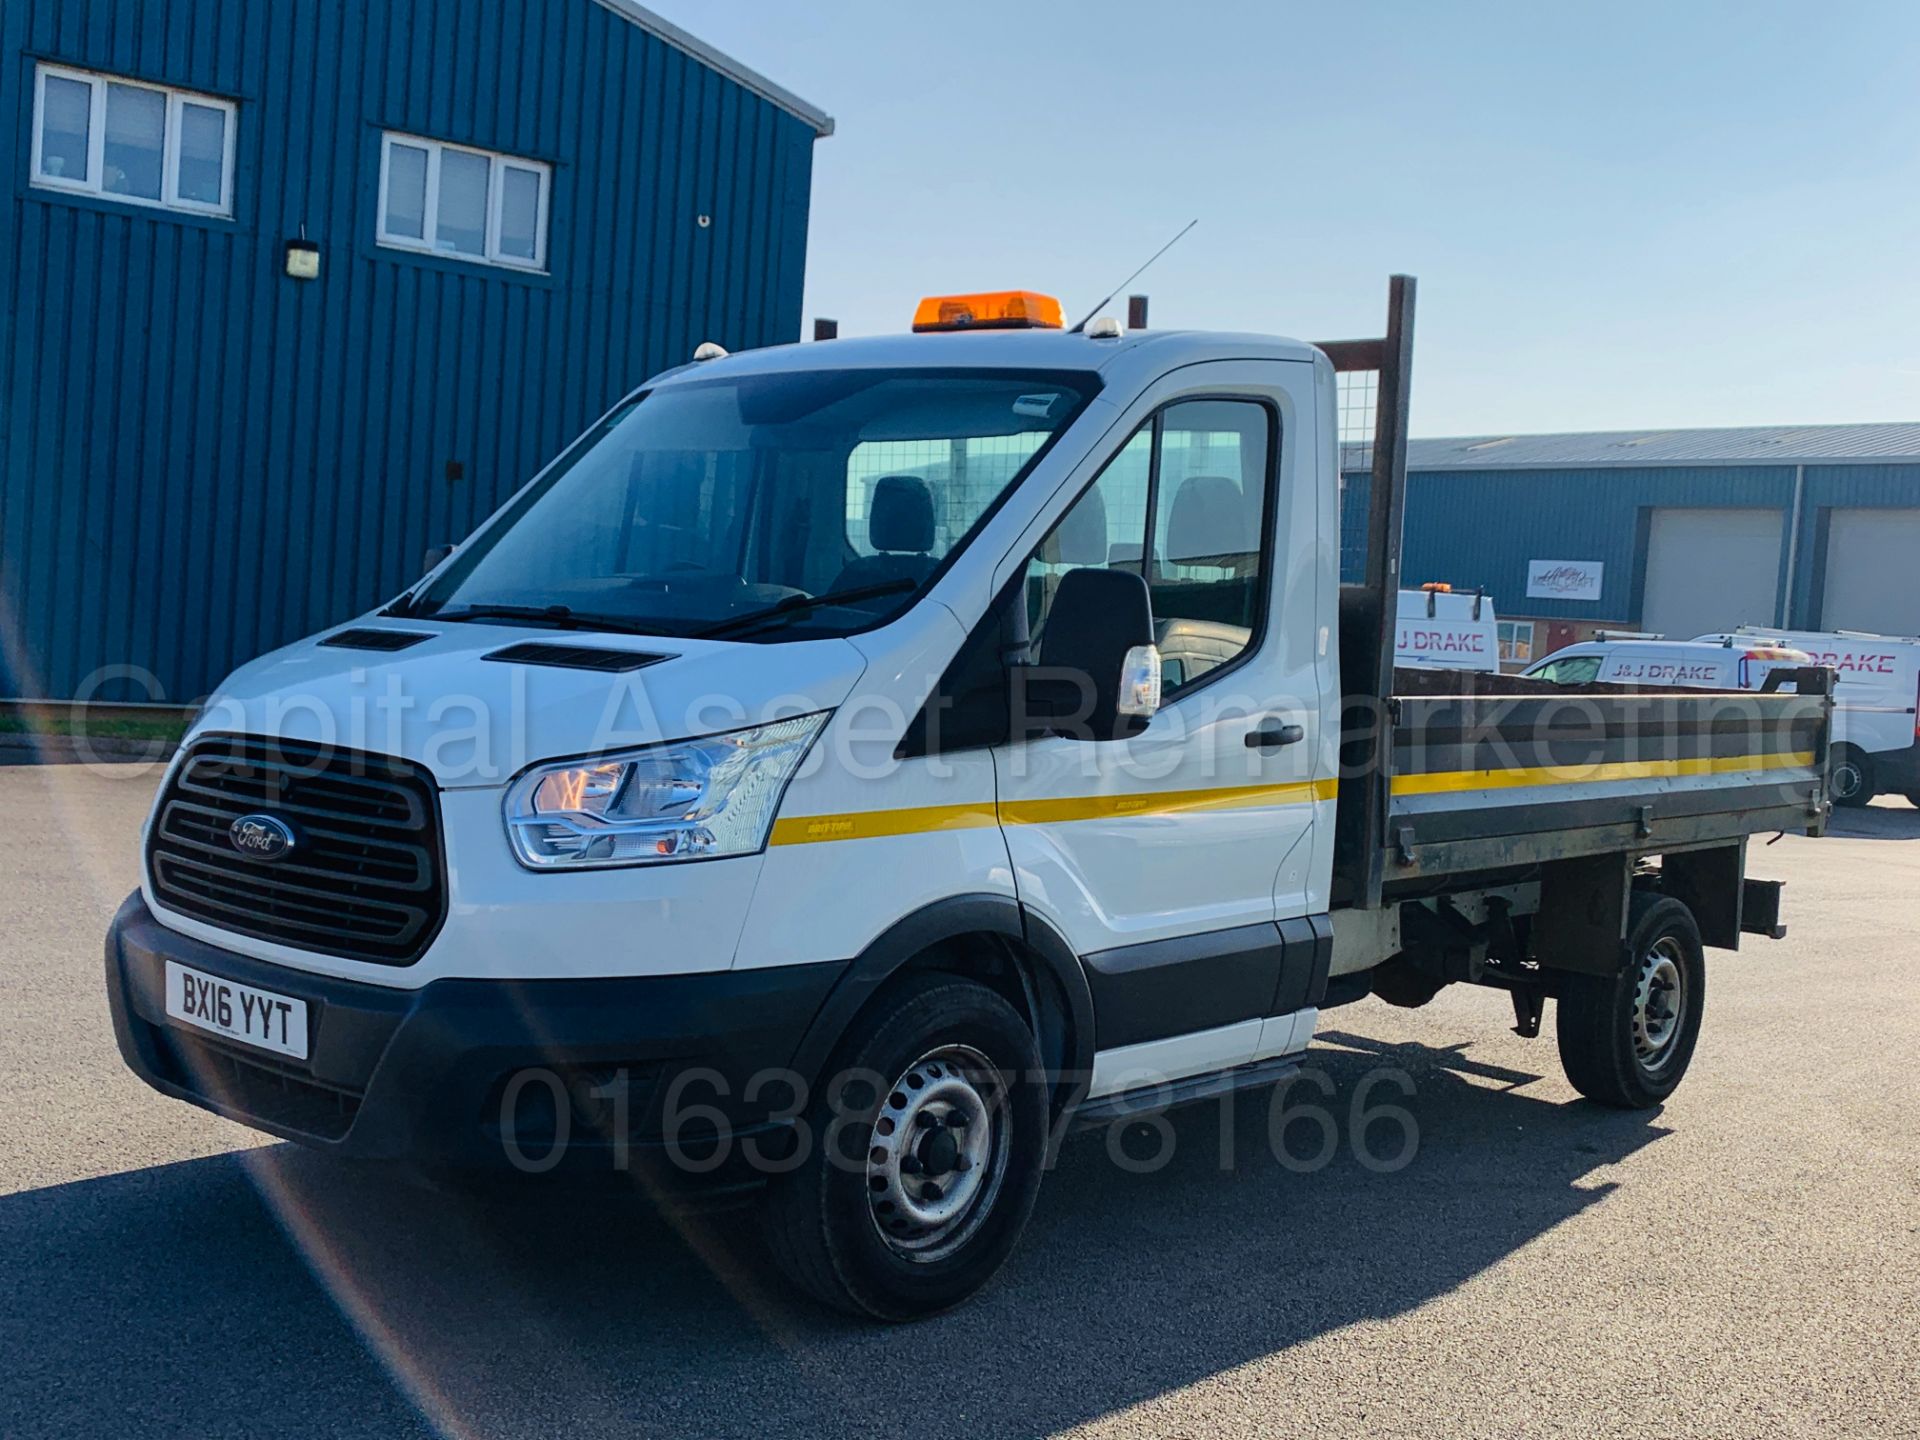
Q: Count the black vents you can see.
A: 2